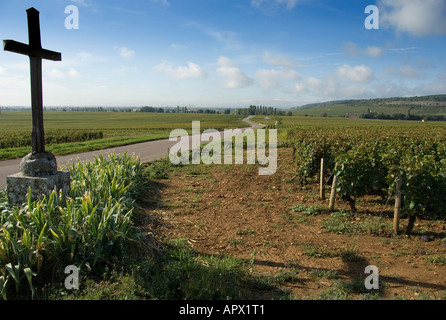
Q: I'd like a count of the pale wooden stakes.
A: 3